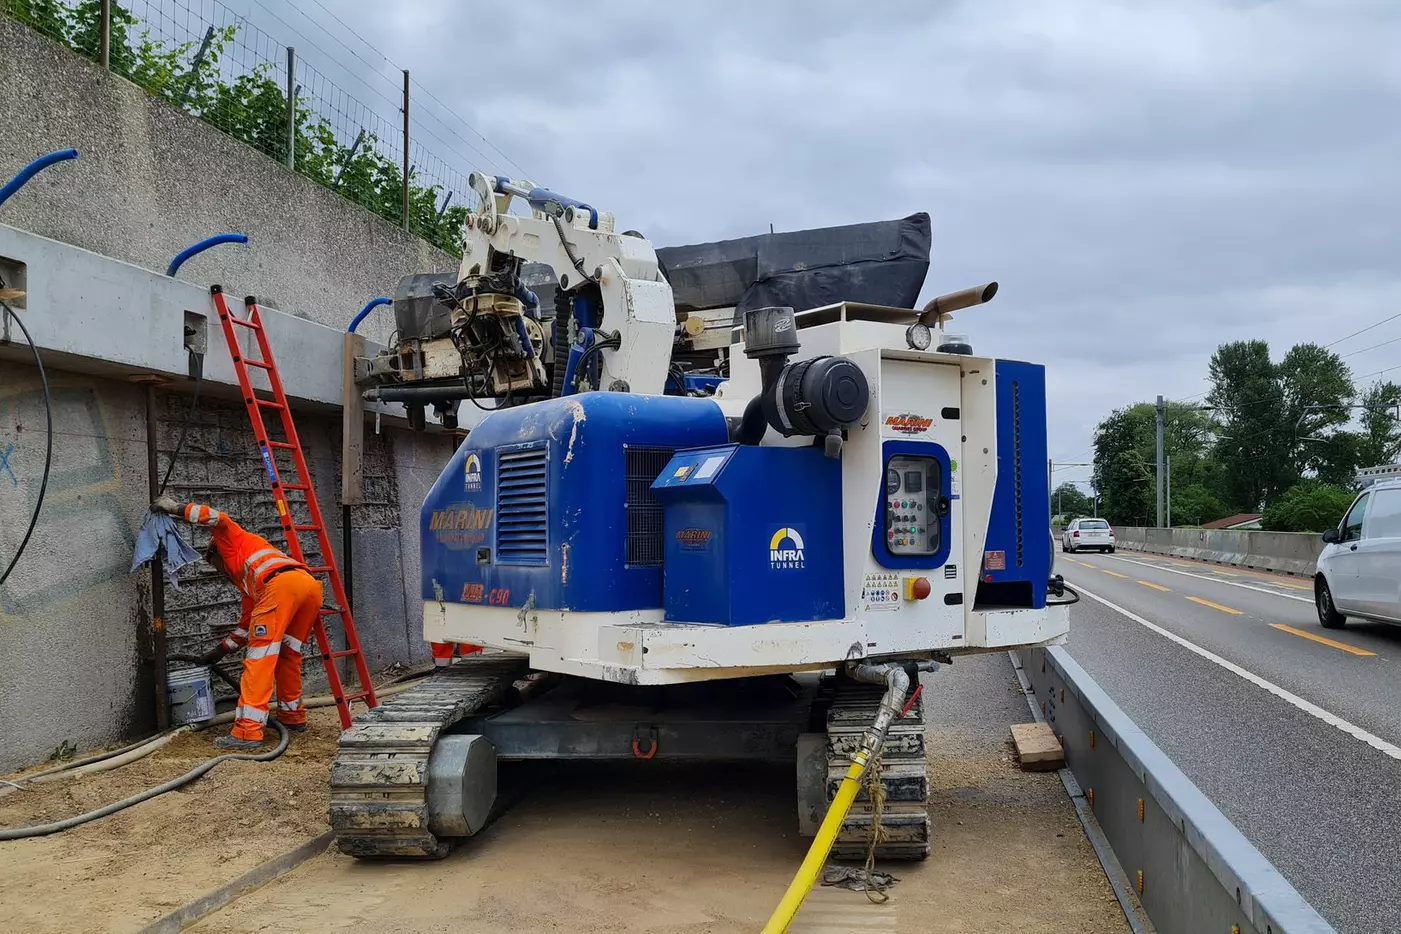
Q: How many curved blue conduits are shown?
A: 3